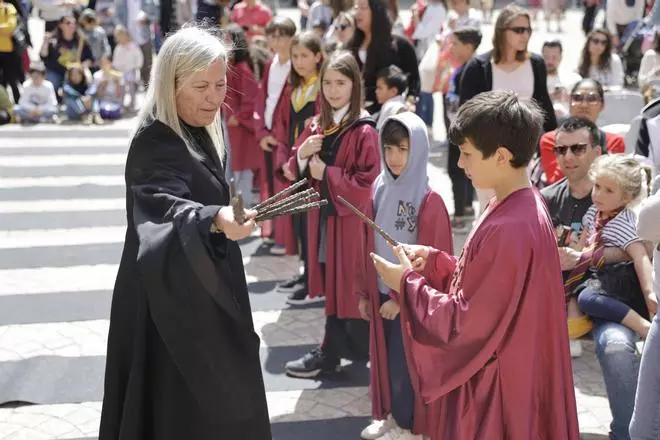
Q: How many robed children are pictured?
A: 6